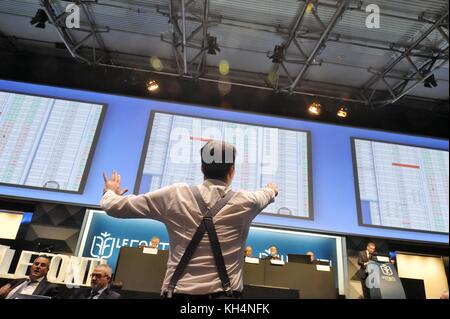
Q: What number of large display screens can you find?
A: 3